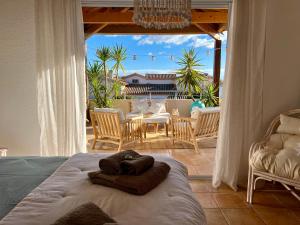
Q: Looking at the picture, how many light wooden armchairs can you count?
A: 2